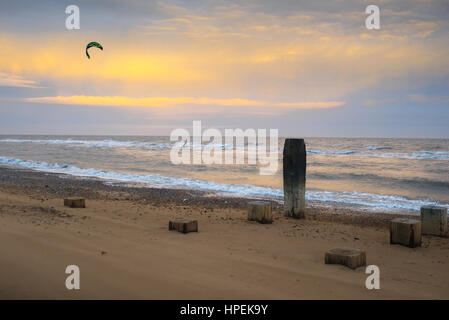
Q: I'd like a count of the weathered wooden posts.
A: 7